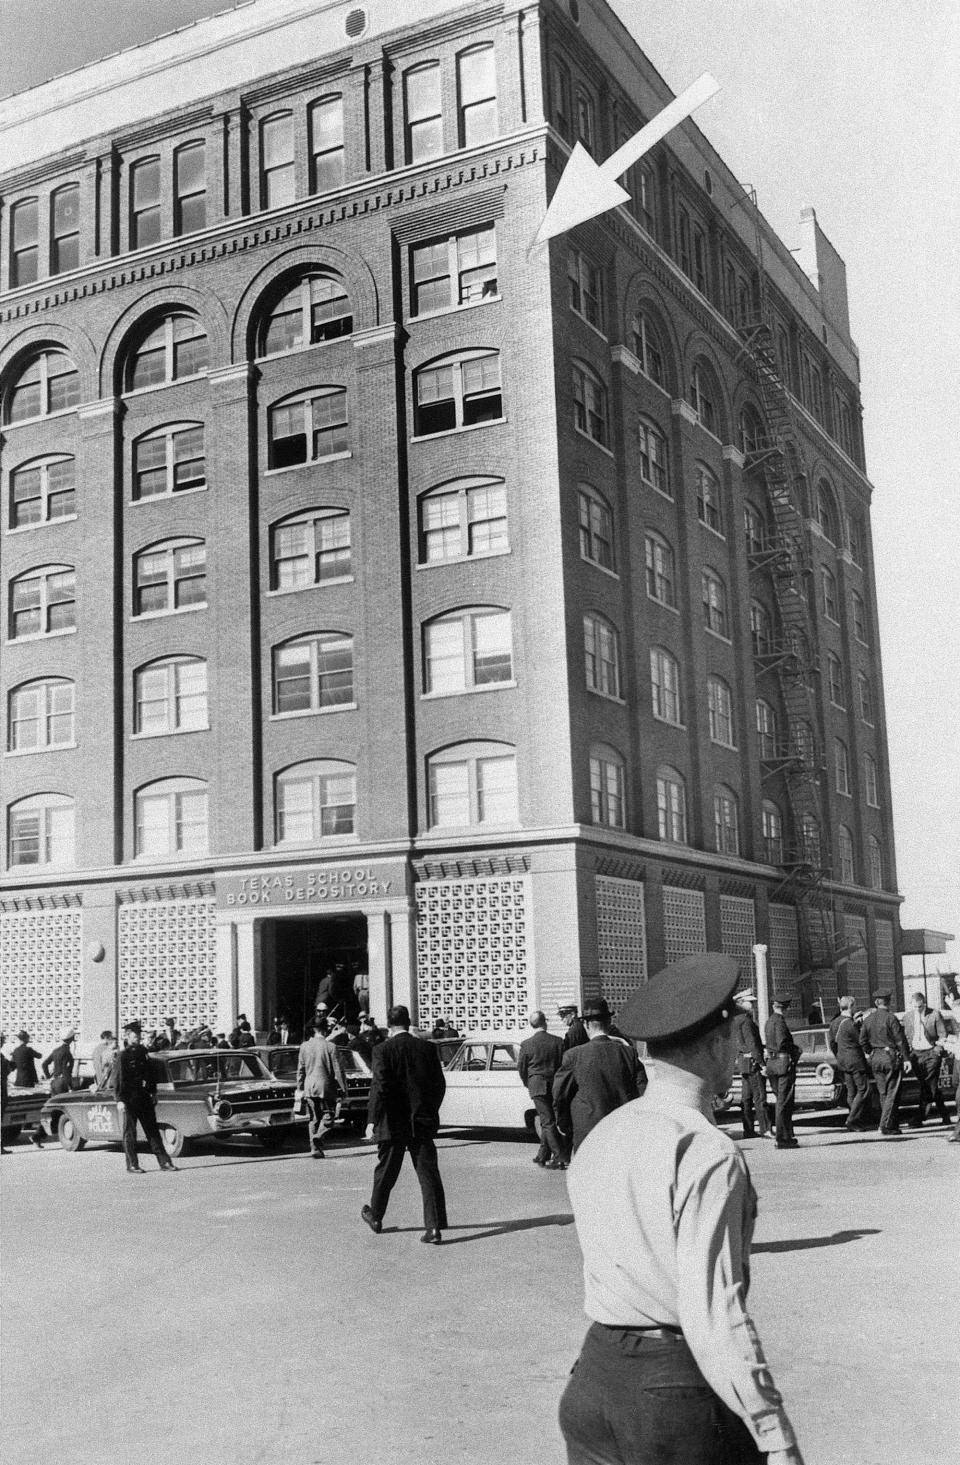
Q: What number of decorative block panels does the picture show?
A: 10